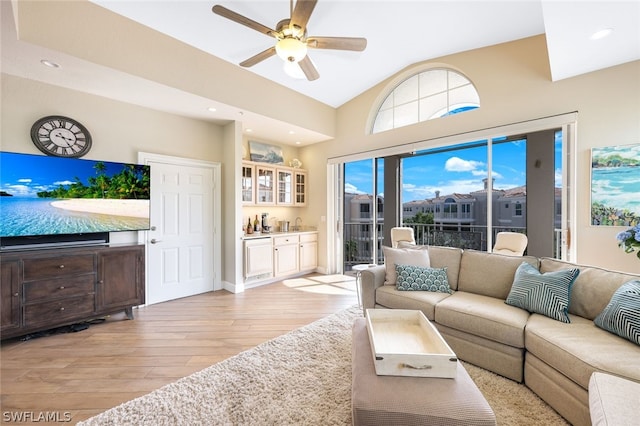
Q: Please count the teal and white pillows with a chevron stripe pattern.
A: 2